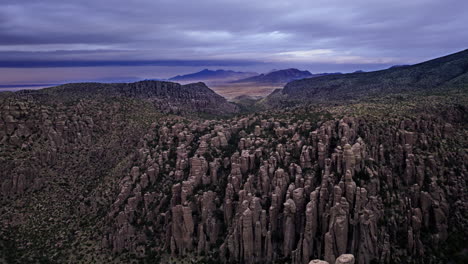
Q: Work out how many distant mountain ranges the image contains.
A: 2